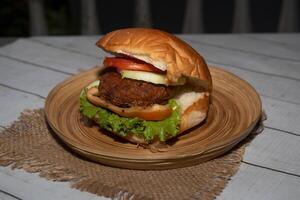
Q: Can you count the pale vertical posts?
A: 6